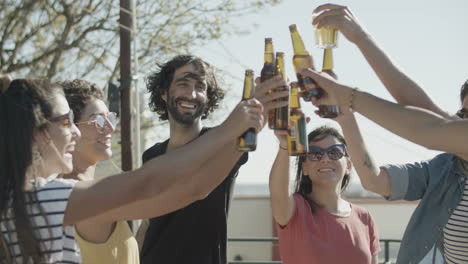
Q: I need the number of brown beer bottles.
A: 6